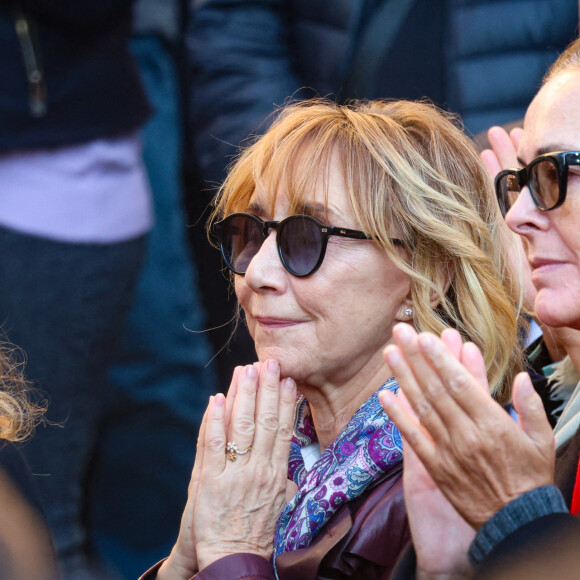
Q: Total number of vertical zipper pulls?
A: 1